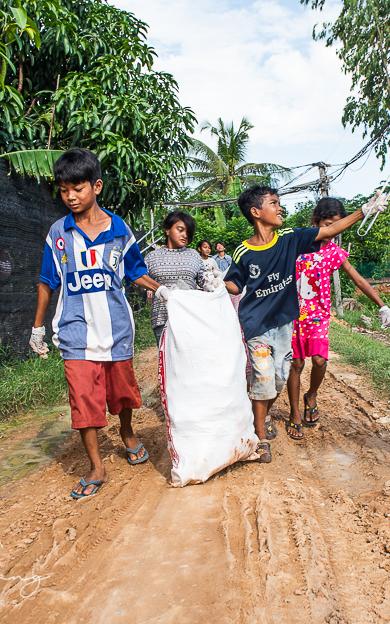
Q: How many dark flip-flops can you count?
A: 2